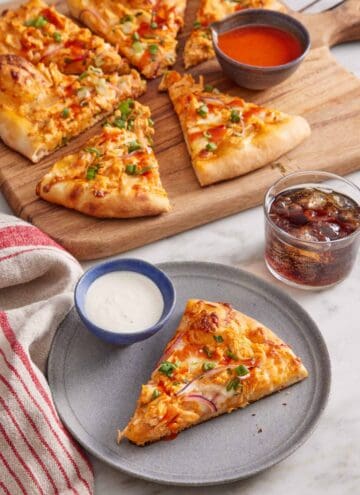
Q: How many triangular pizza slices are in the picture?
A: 7